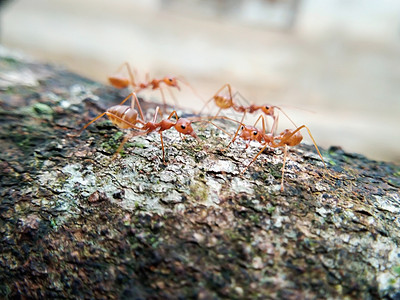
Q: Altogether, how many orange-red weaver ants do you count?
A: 4